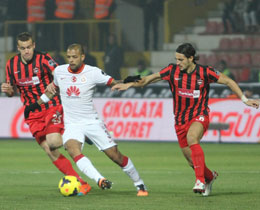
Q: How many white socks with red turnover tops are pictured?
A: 2